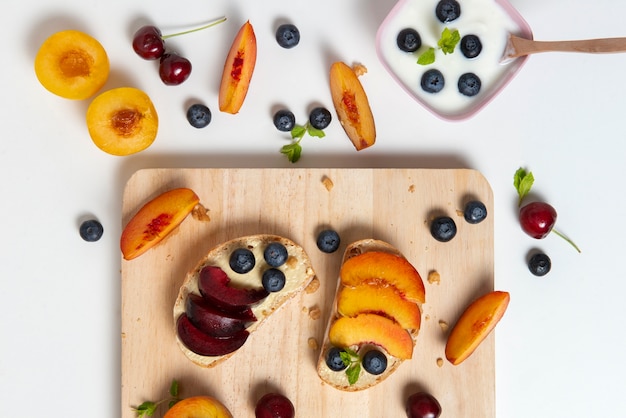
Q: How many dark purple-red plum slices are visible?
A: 3